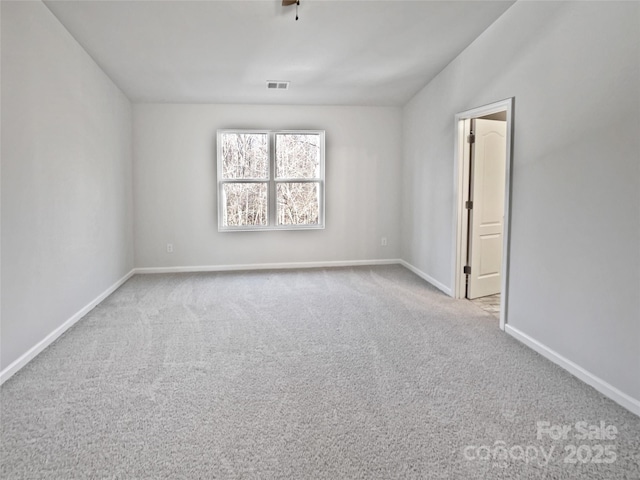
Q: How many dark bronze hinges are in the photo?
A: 3